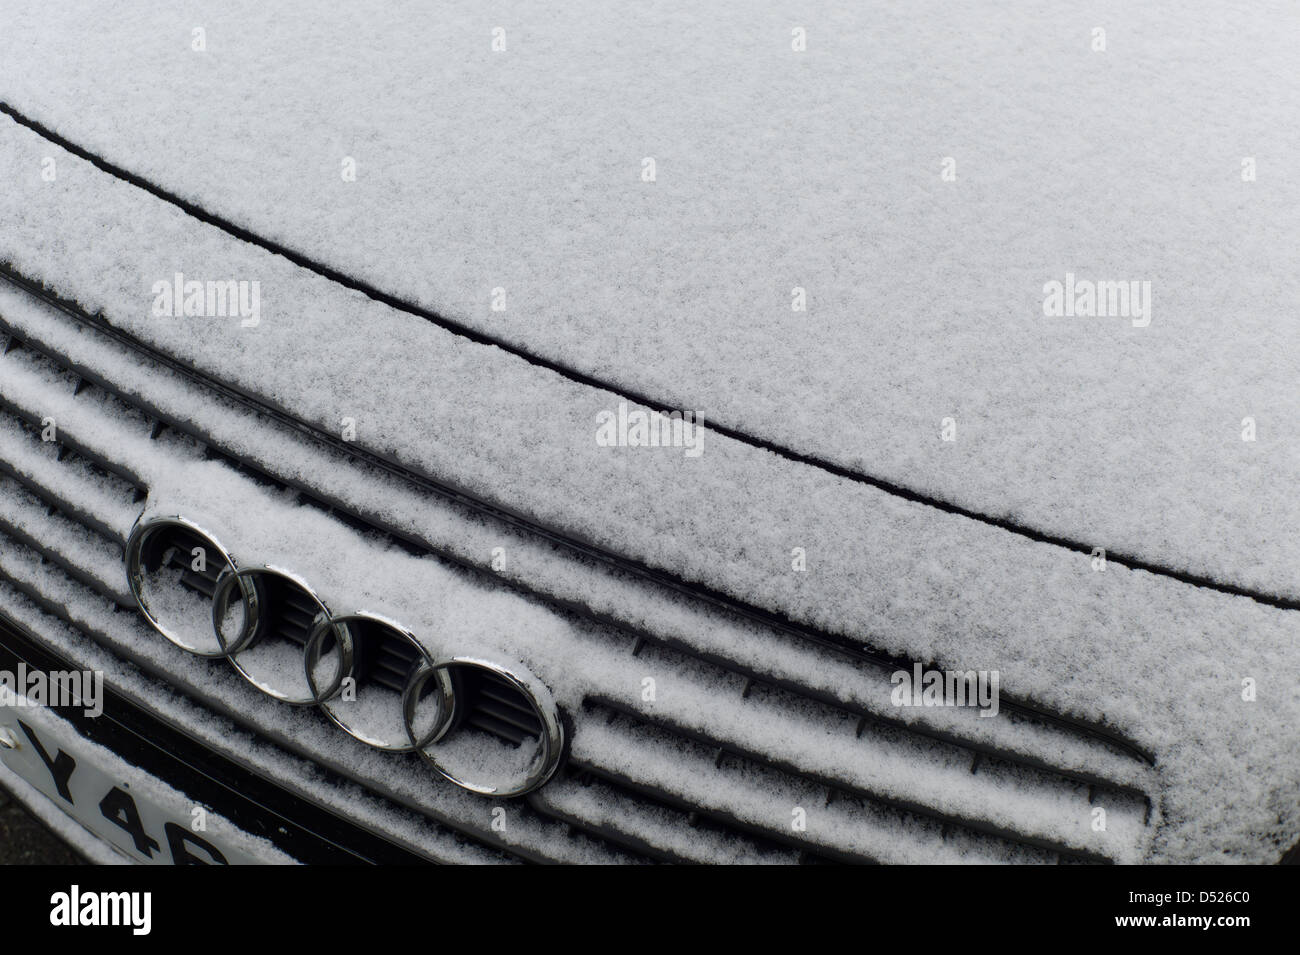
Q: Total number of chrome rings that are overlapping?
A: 4